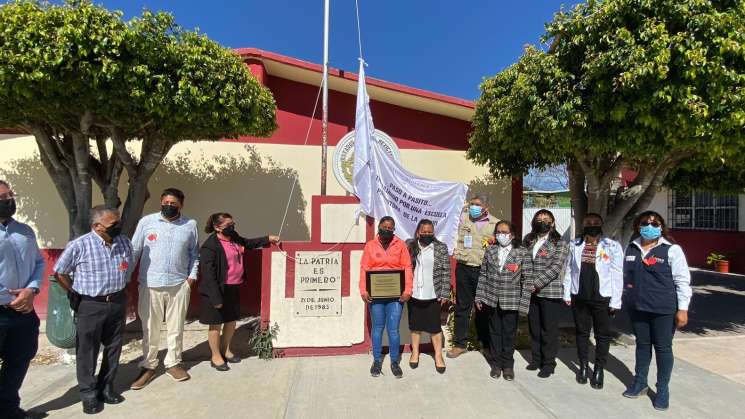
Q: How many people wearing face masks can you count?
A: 11